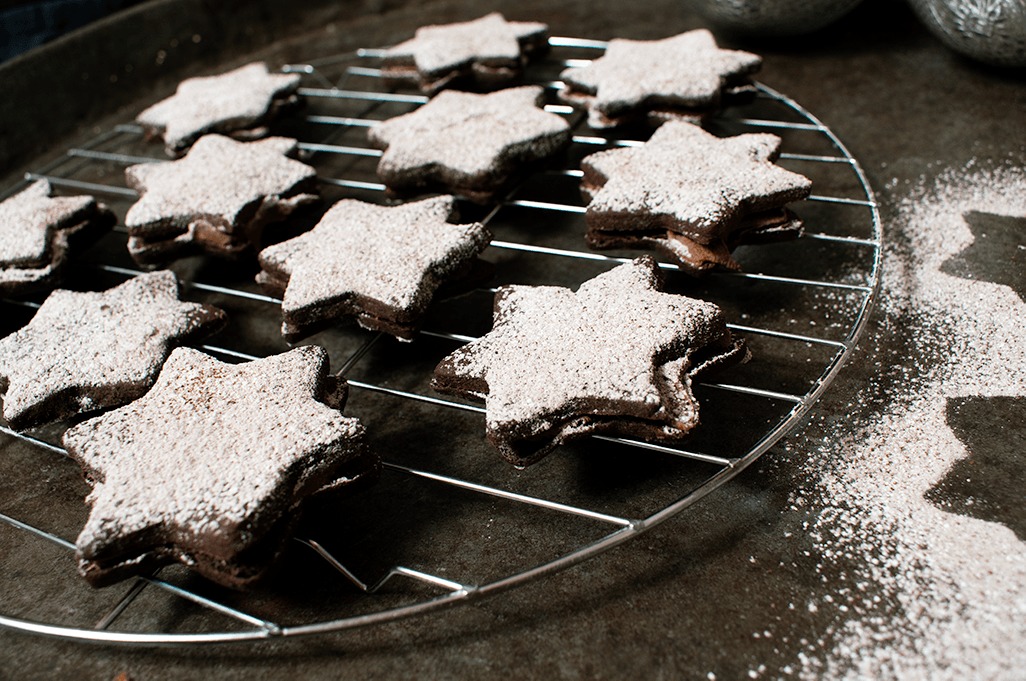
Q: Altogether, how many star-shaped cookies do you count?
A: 11